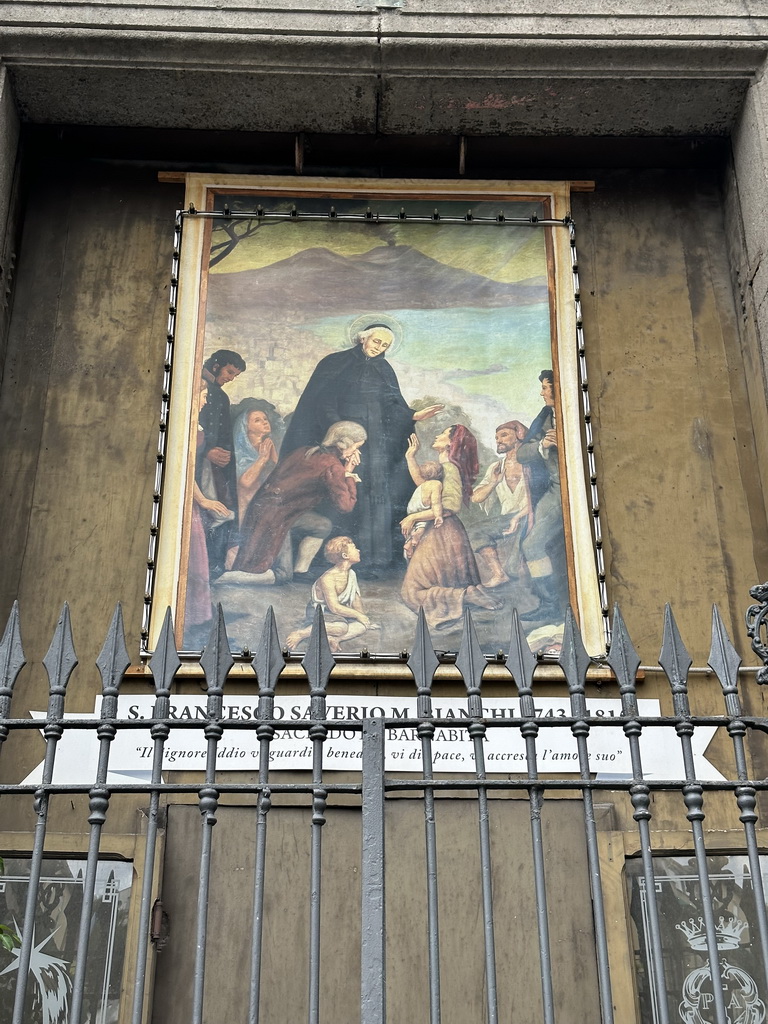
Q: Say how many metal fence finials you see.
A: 14